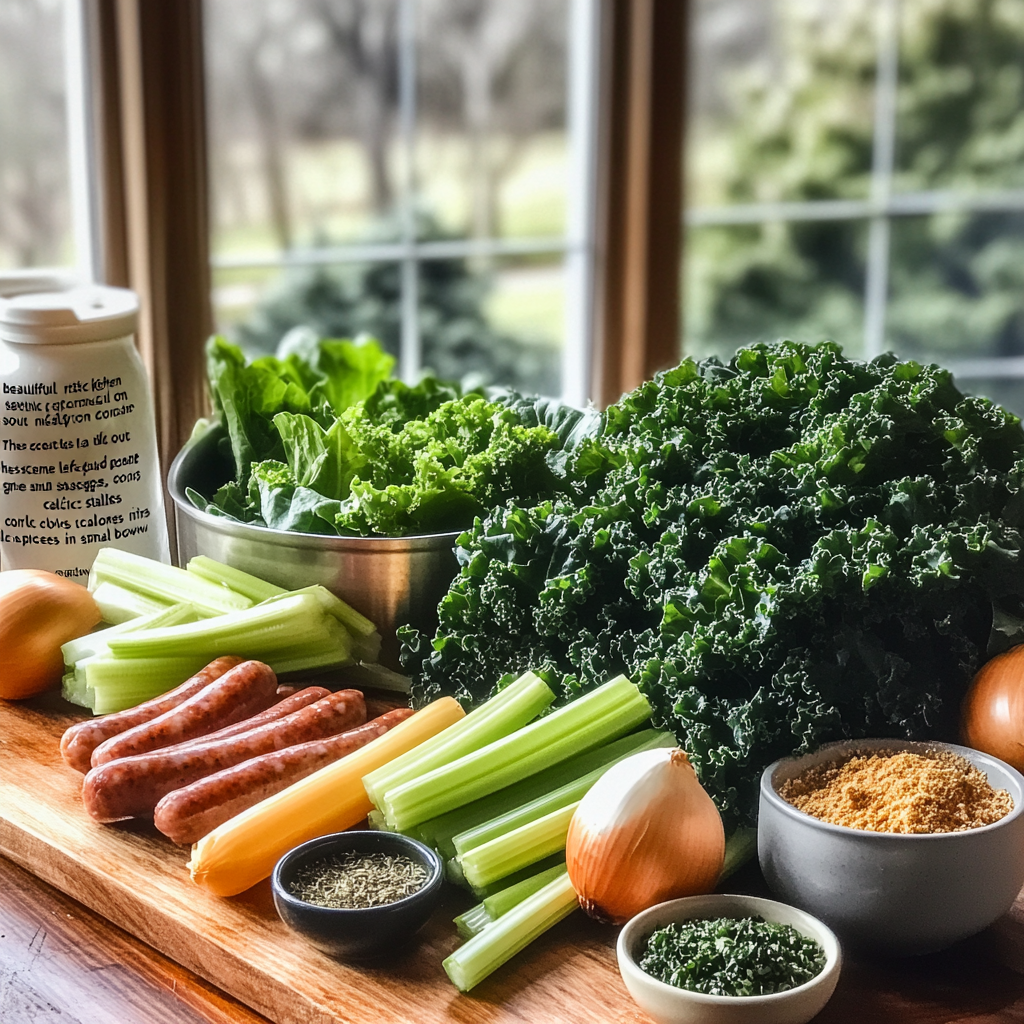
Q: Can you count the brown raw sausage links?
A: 5